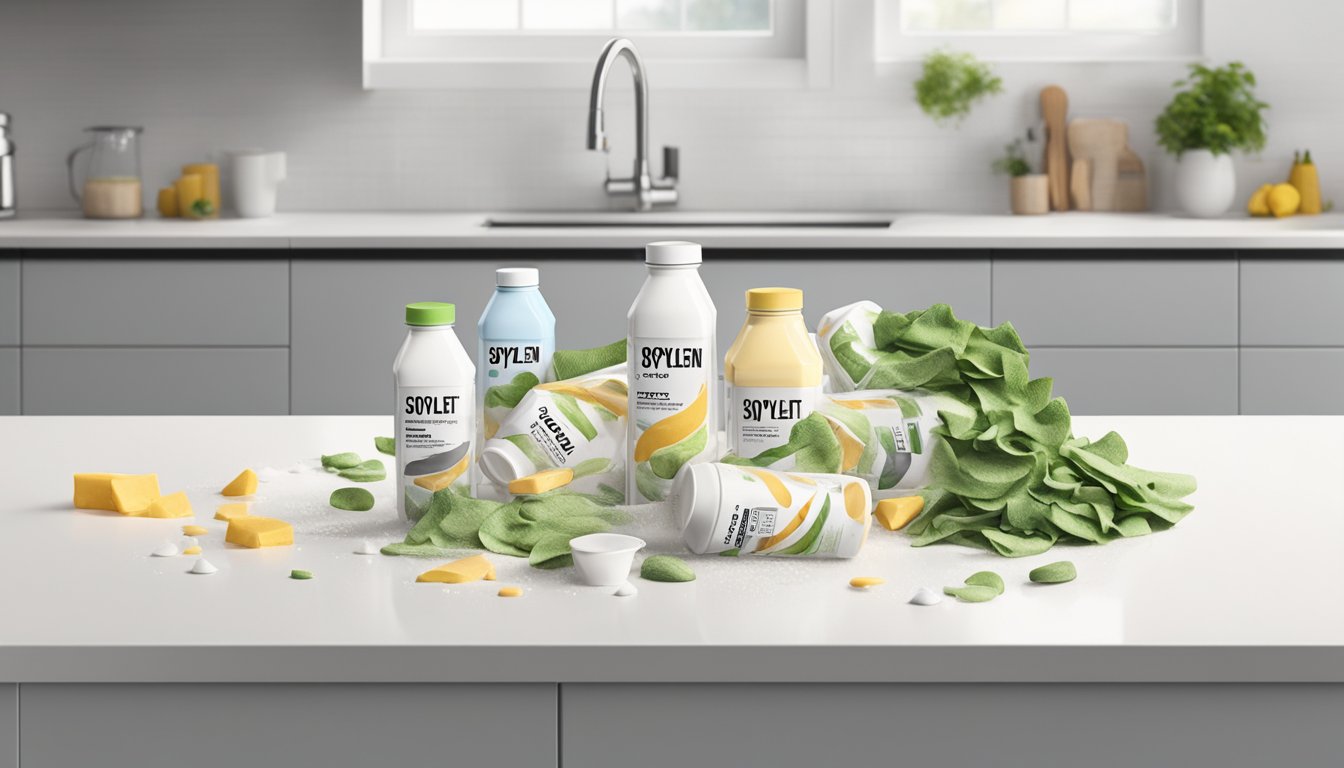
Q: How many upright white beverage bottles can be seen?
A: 2